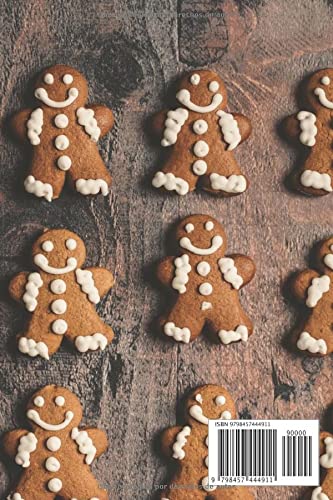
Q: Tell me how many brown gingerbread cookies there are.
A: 9